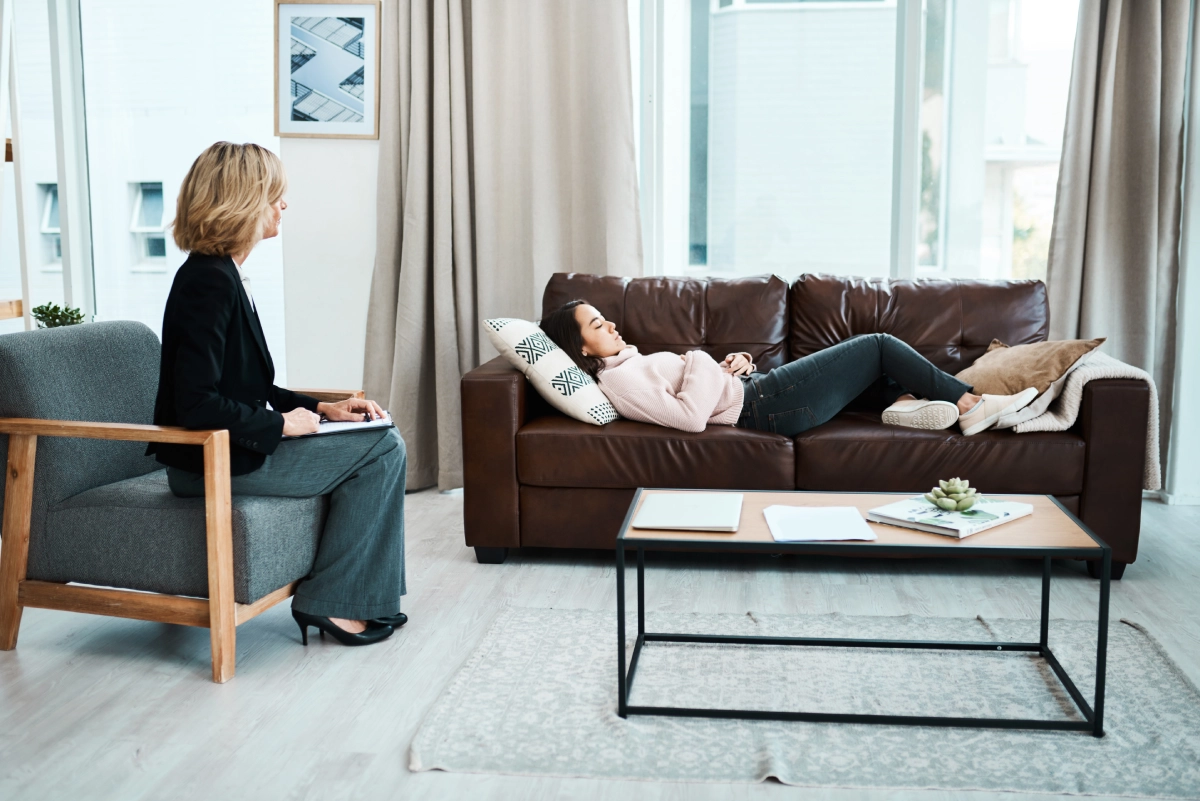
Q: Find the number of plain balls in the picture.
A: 0